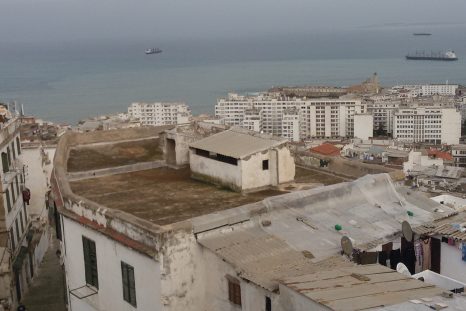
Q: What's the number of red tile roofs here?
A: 2